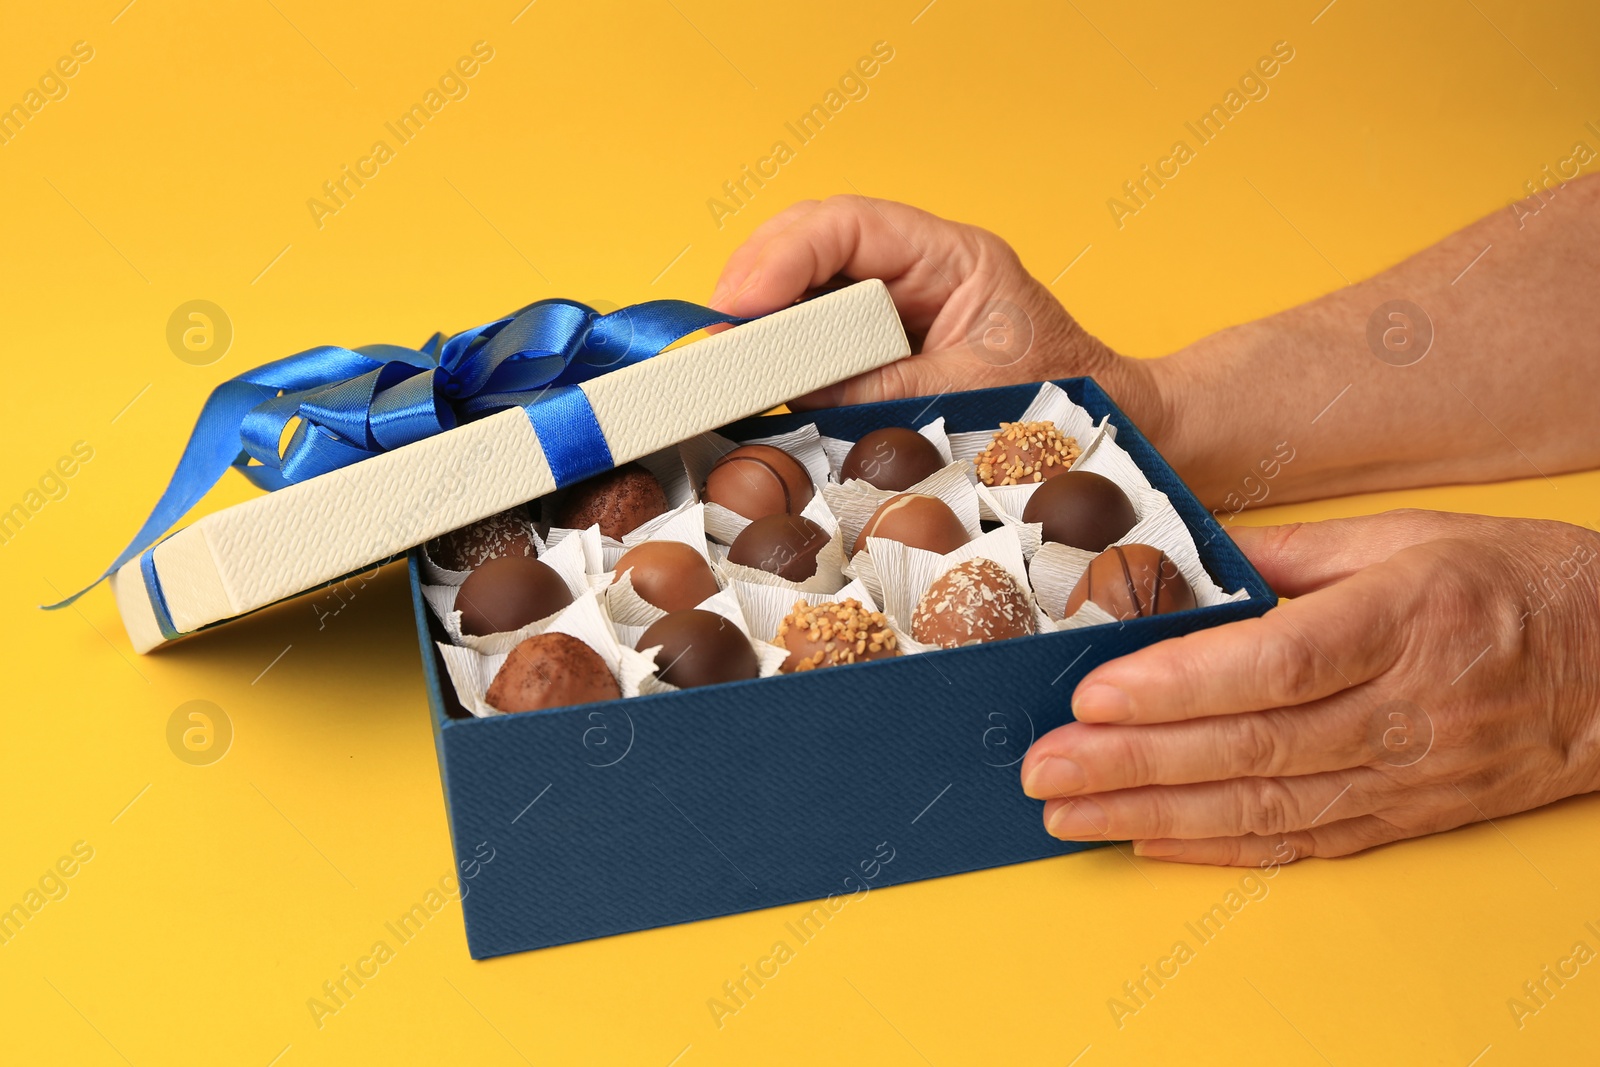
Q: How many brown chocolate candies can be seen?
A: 15